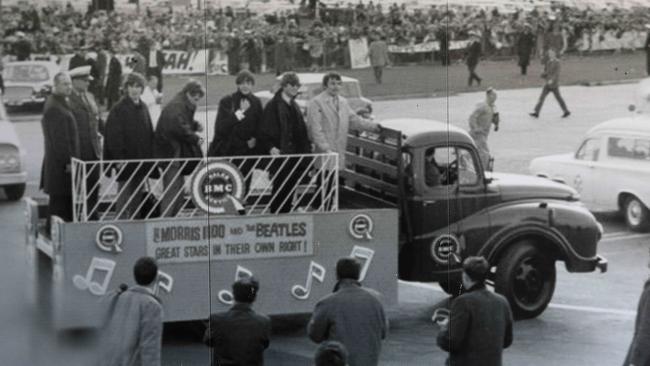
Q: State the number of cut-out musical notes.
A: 5